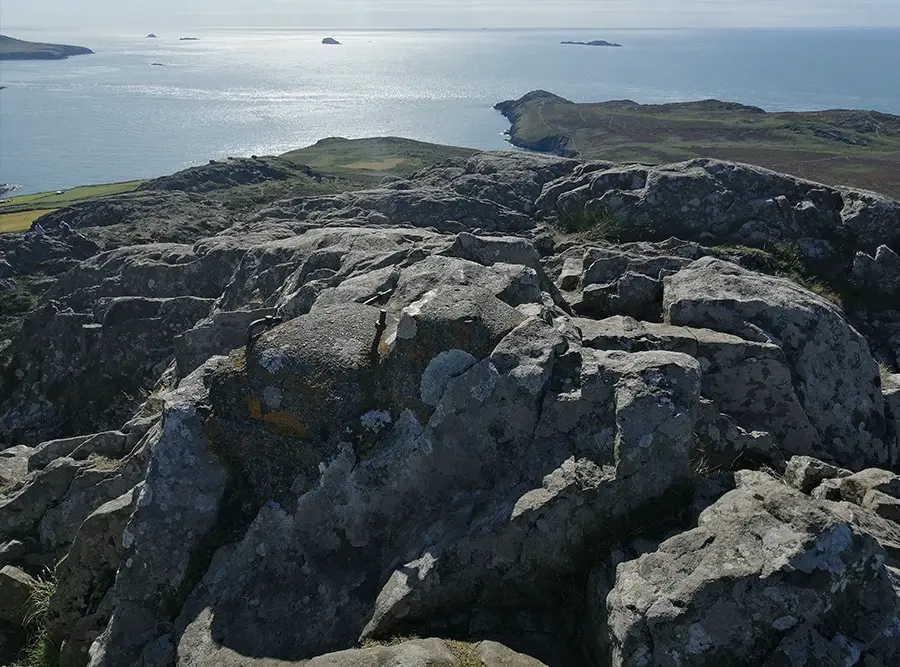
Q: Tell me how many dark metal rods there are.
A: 3